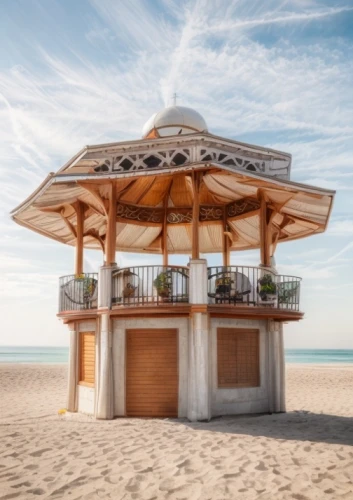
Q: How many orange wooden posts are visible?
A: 6